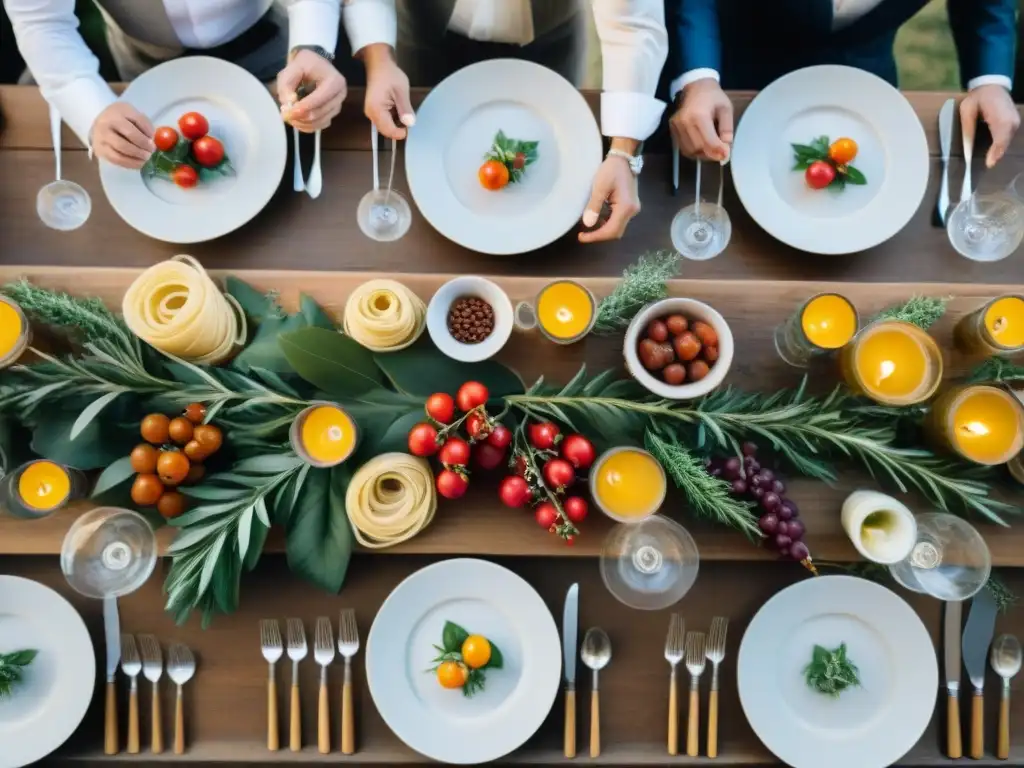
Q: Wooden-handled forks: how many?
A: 10